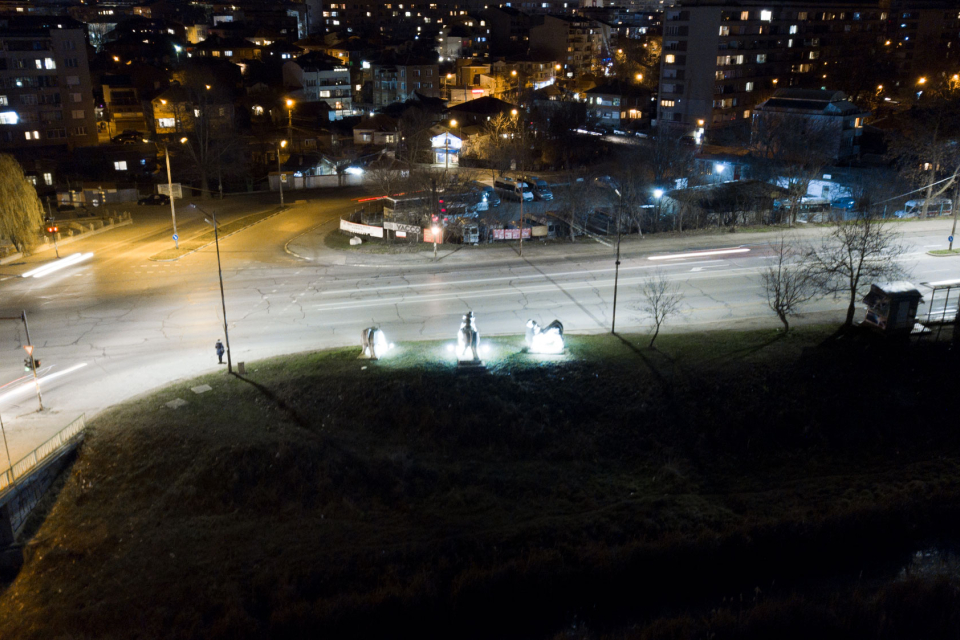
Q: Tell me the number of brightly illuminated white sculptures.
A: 3